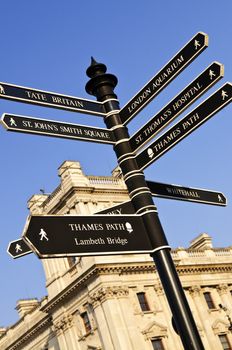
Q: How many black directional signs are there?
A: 8